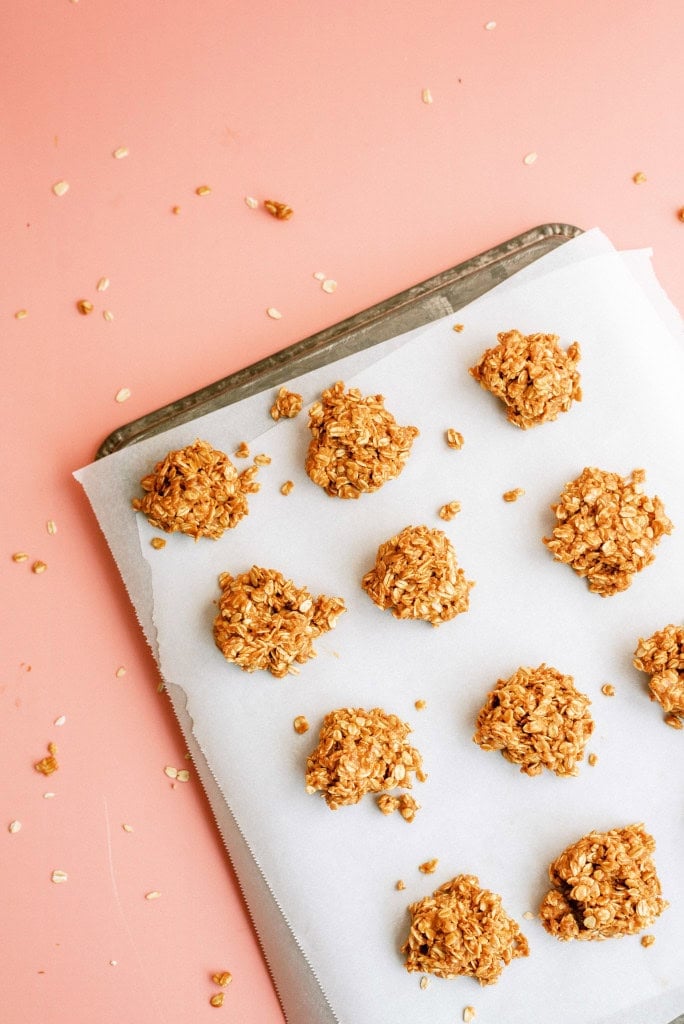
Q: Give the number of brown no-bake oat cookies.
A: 11